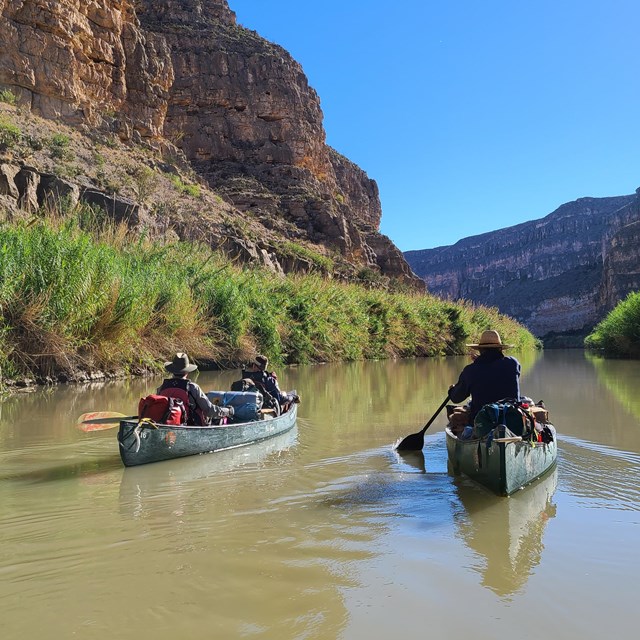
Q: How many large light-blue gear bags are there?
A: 1